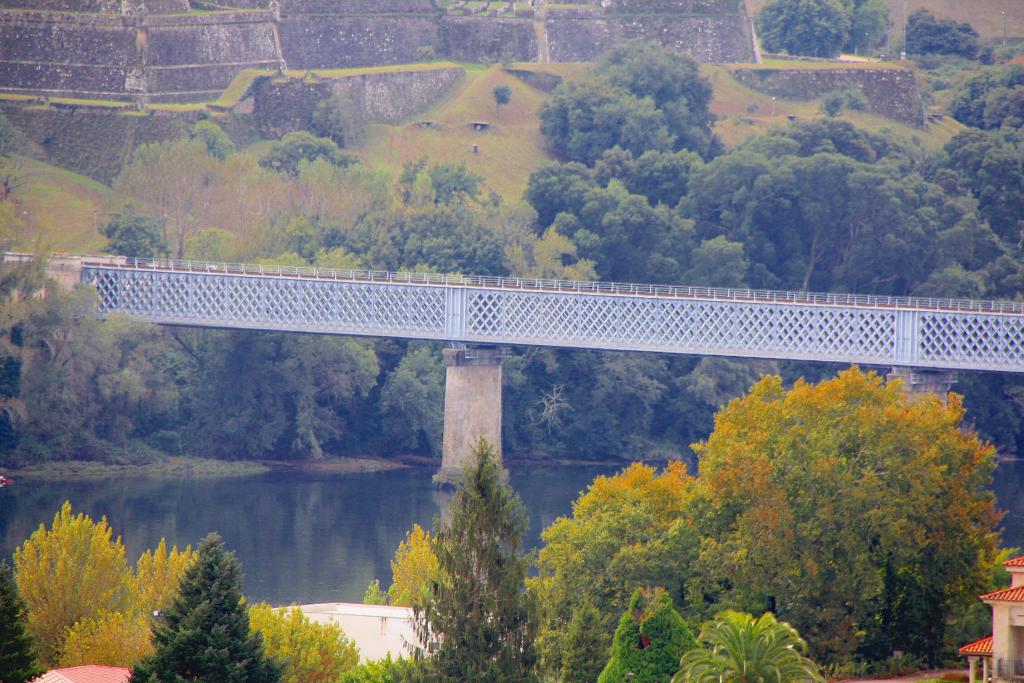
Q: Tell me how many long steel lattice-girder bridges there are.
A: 1